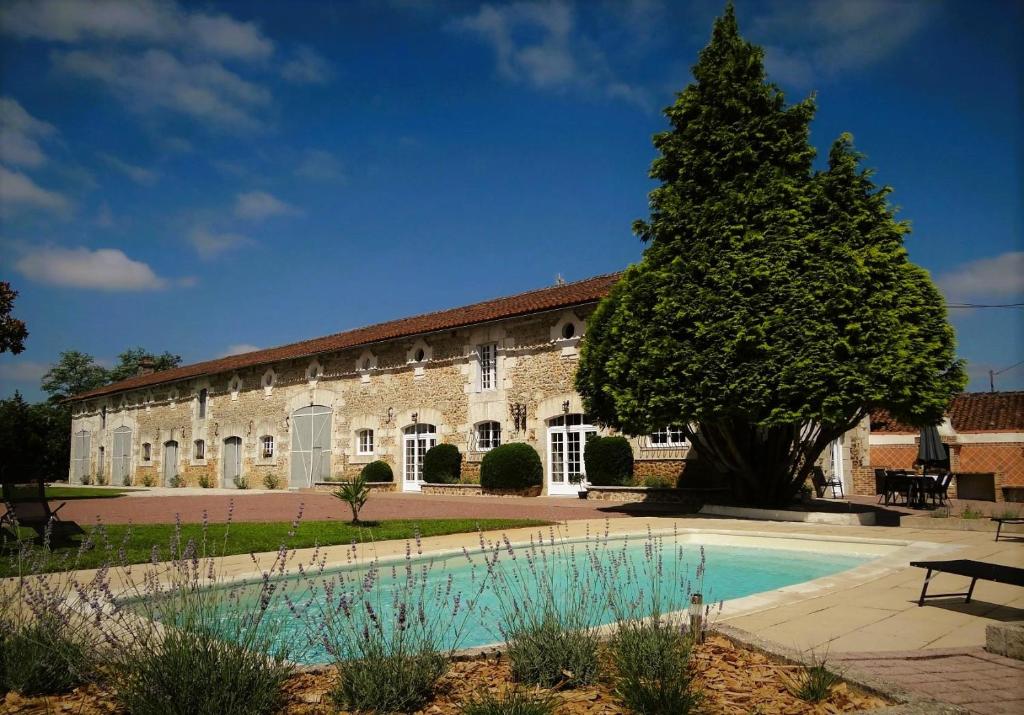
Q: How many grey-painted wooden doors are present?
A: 5